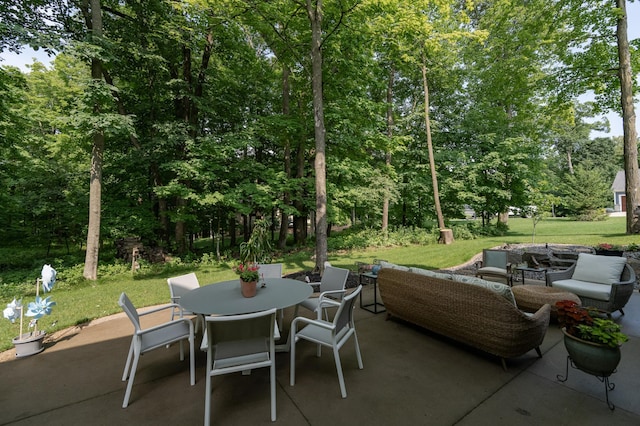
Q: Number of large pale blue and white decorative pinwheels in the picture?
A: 3